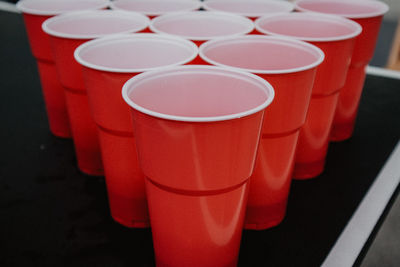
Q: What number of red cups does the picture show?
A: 10